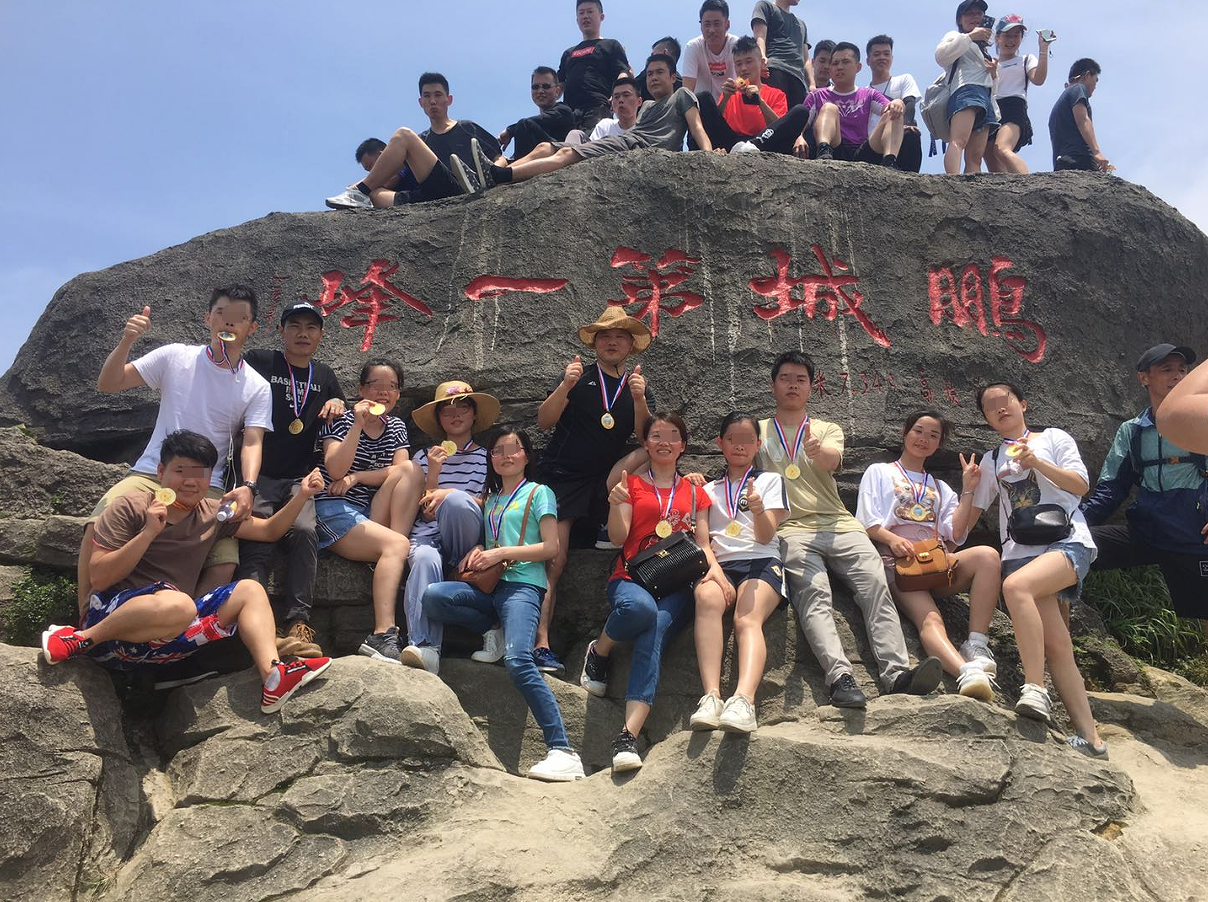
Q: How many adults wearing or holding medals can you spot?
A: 12